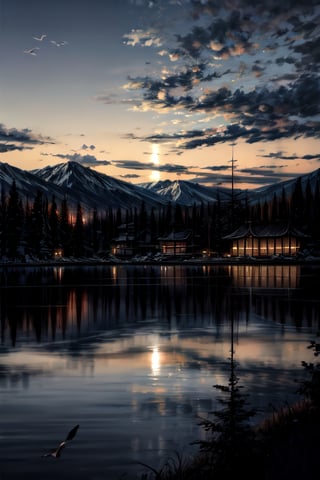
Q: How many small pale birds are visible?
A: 3